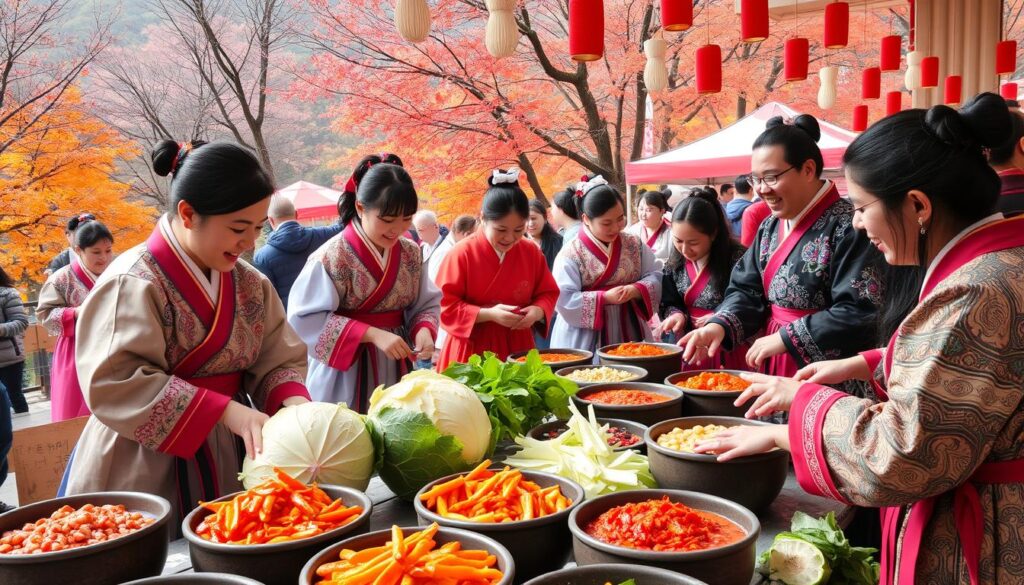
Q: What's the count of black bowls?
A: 14